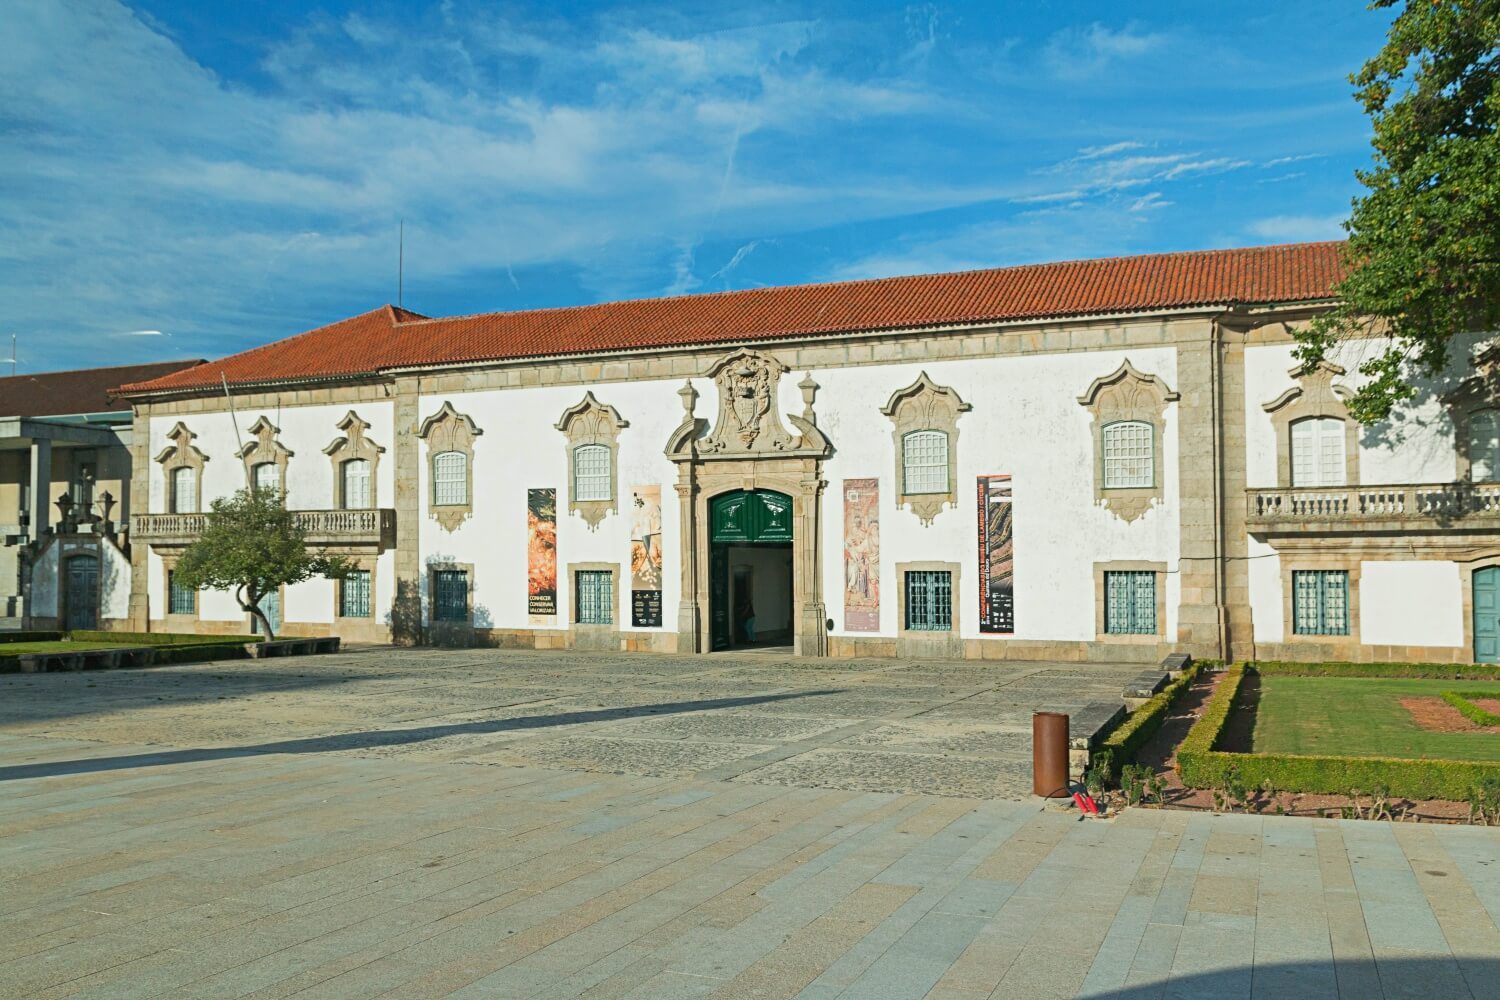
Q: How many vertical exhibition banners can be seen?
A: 4